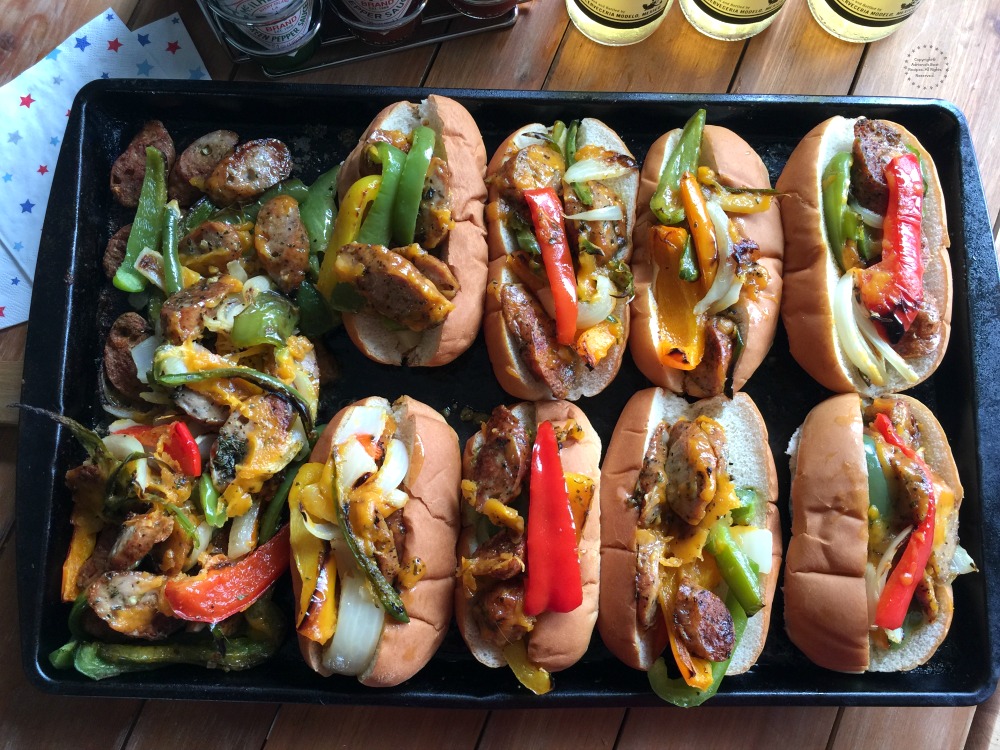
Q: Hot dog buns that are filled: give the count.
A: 8